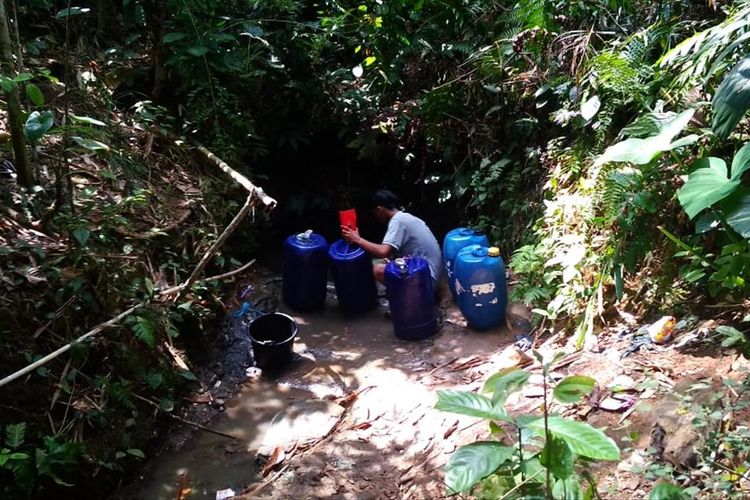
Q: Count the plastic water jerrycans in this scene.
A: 5